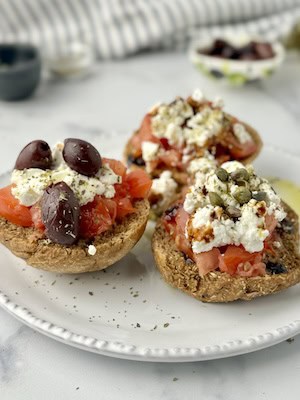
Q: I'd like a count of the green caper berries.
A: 6